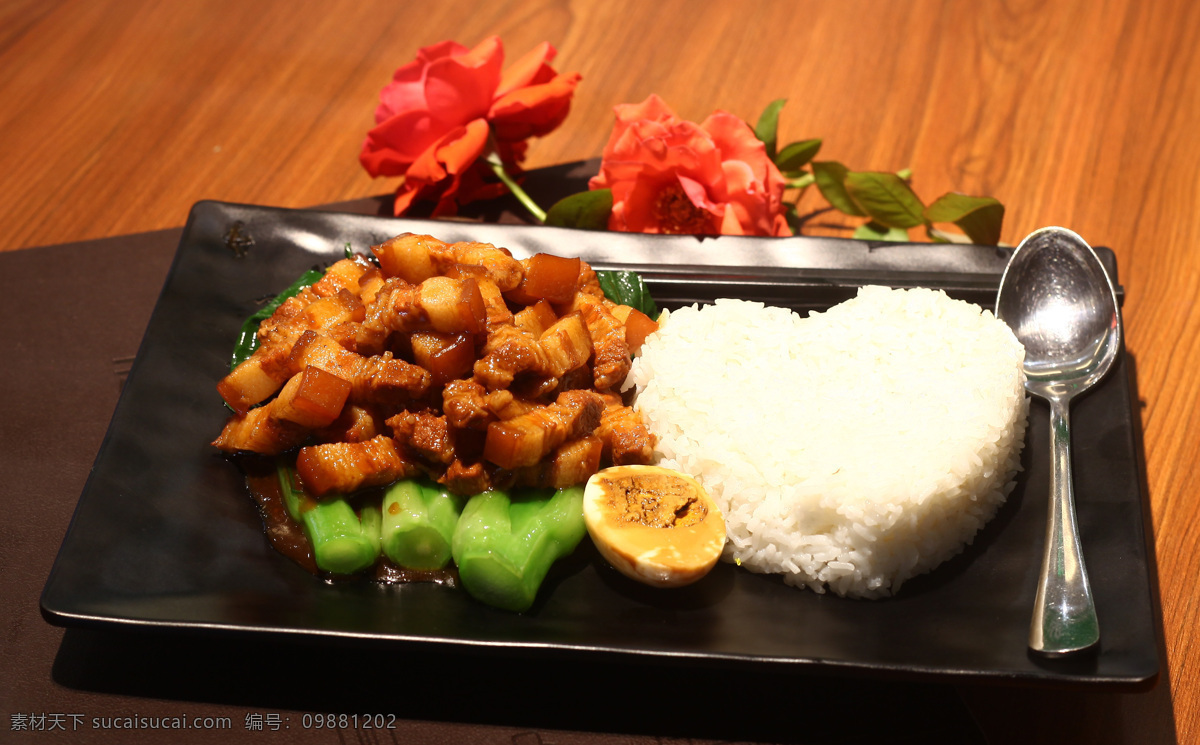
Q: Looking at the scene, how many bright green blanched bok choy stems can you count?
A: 3